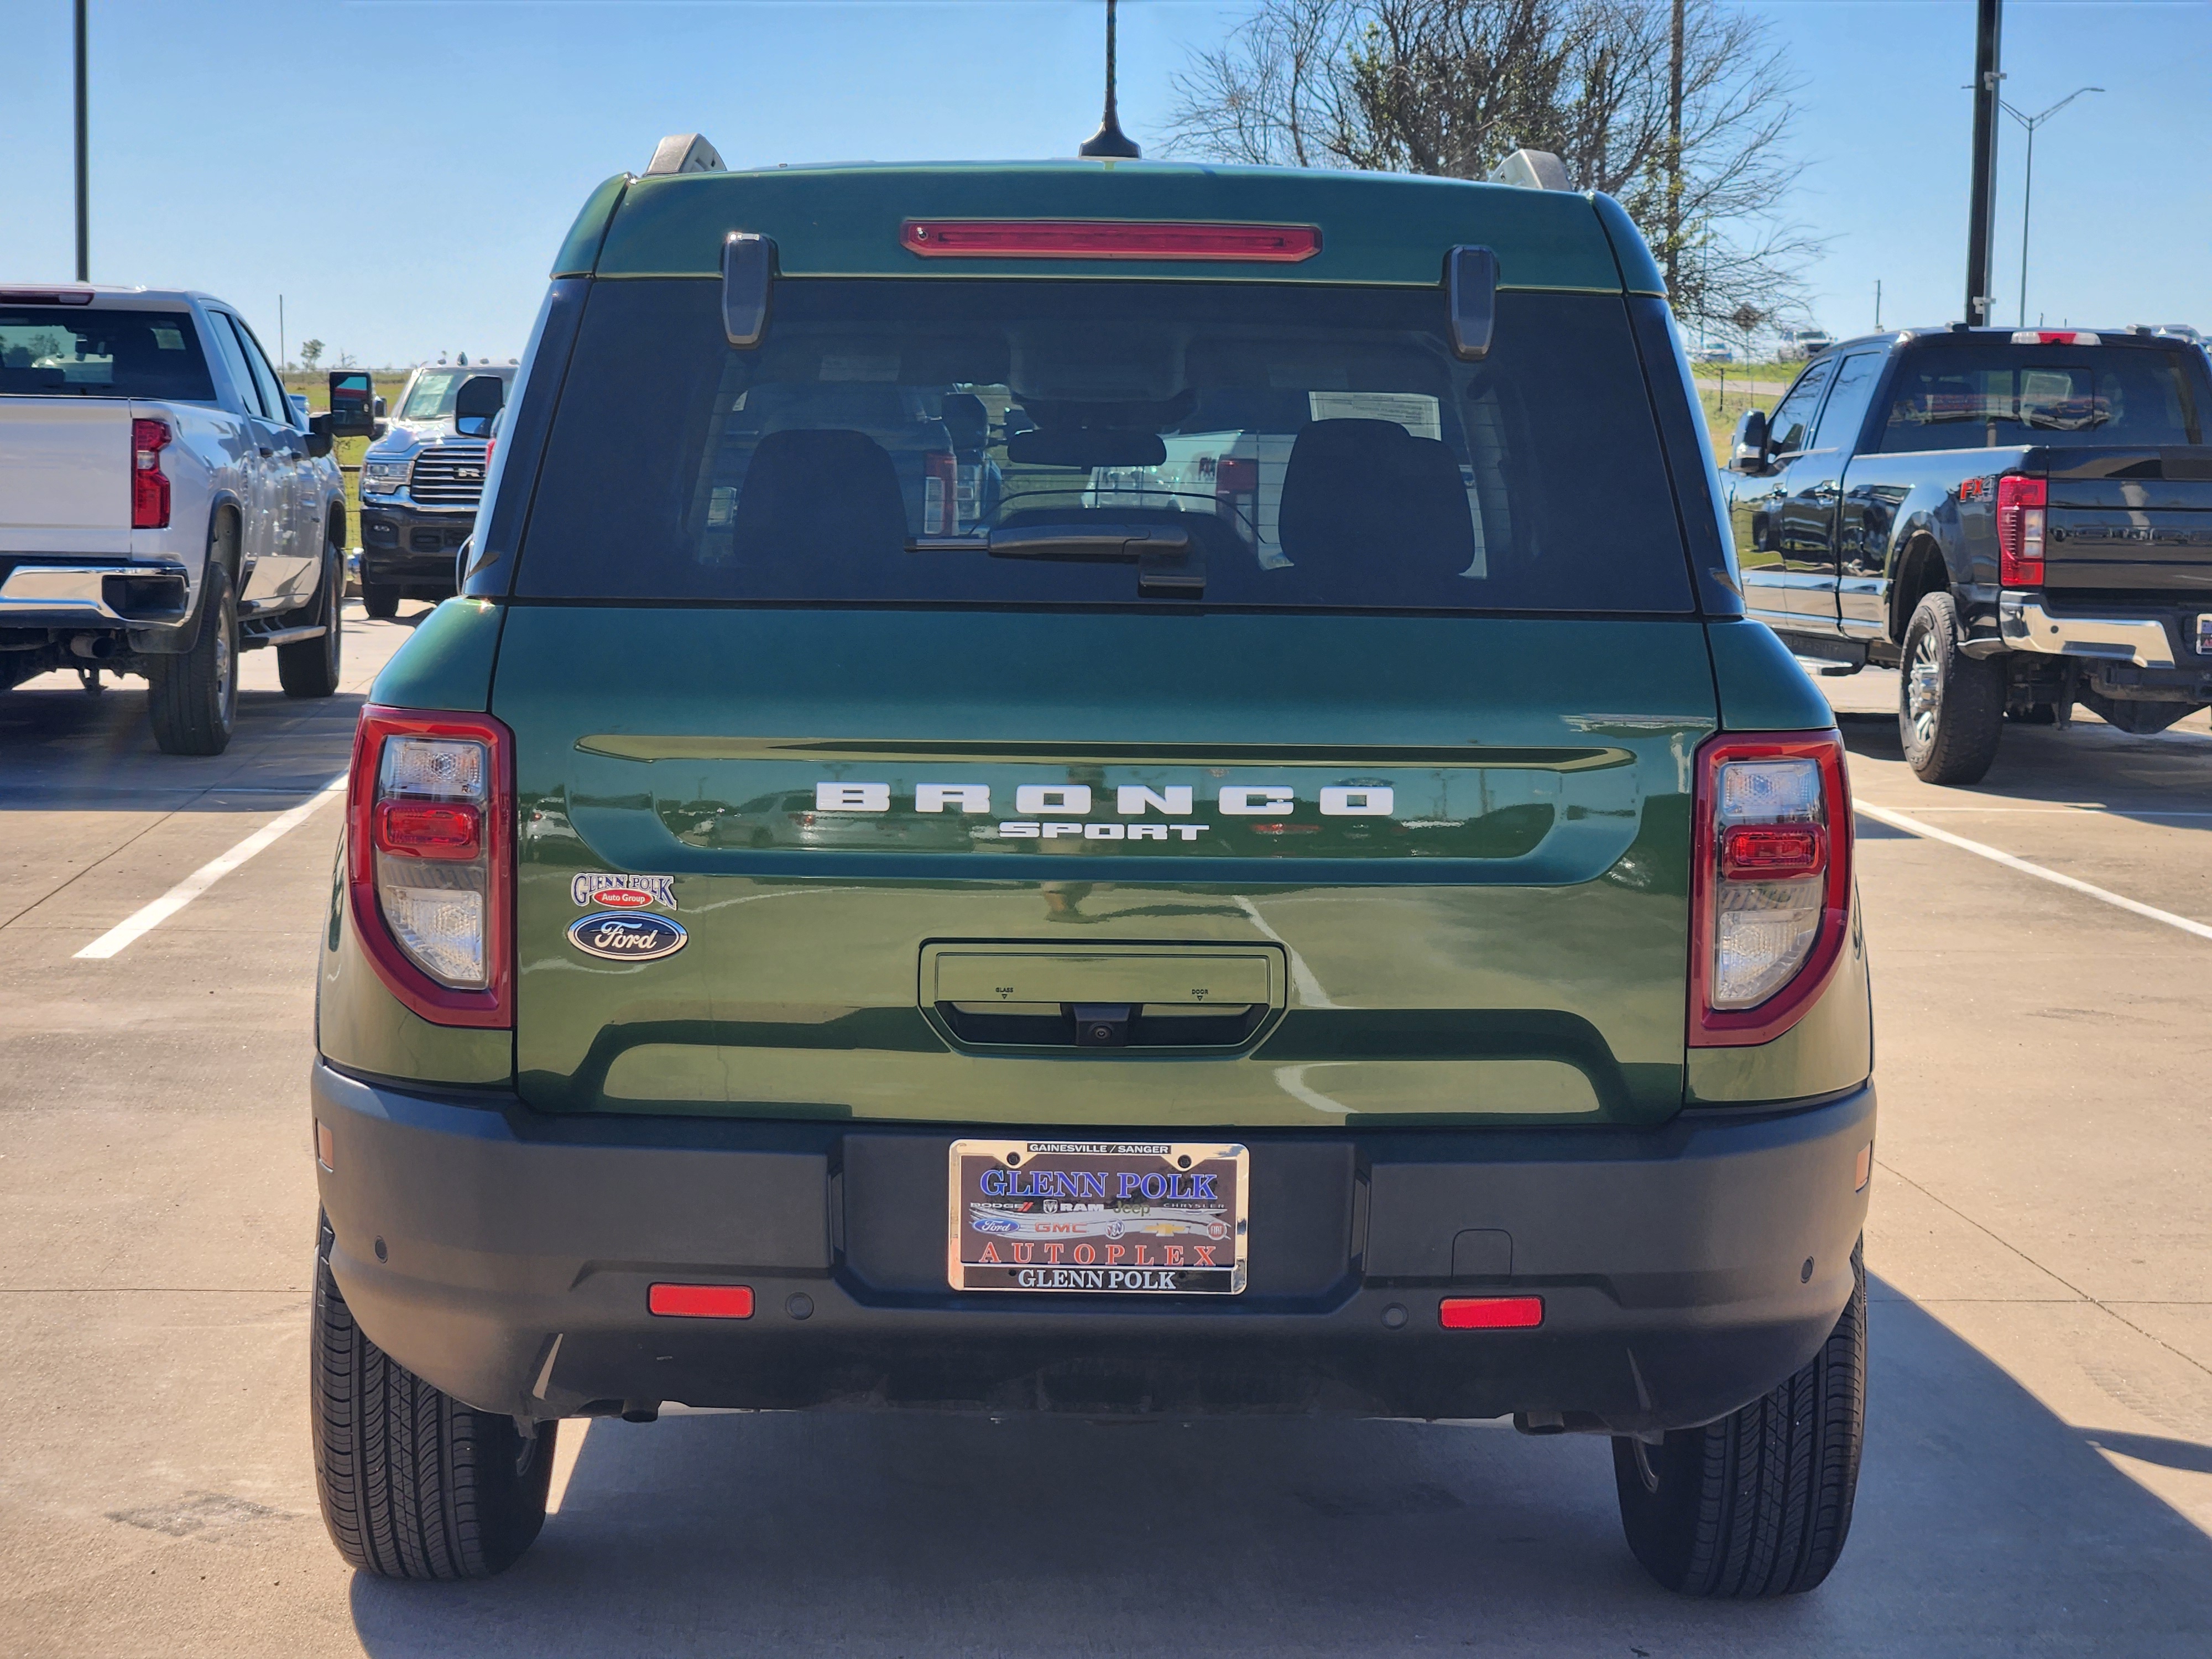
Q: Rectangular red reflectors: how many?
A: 2